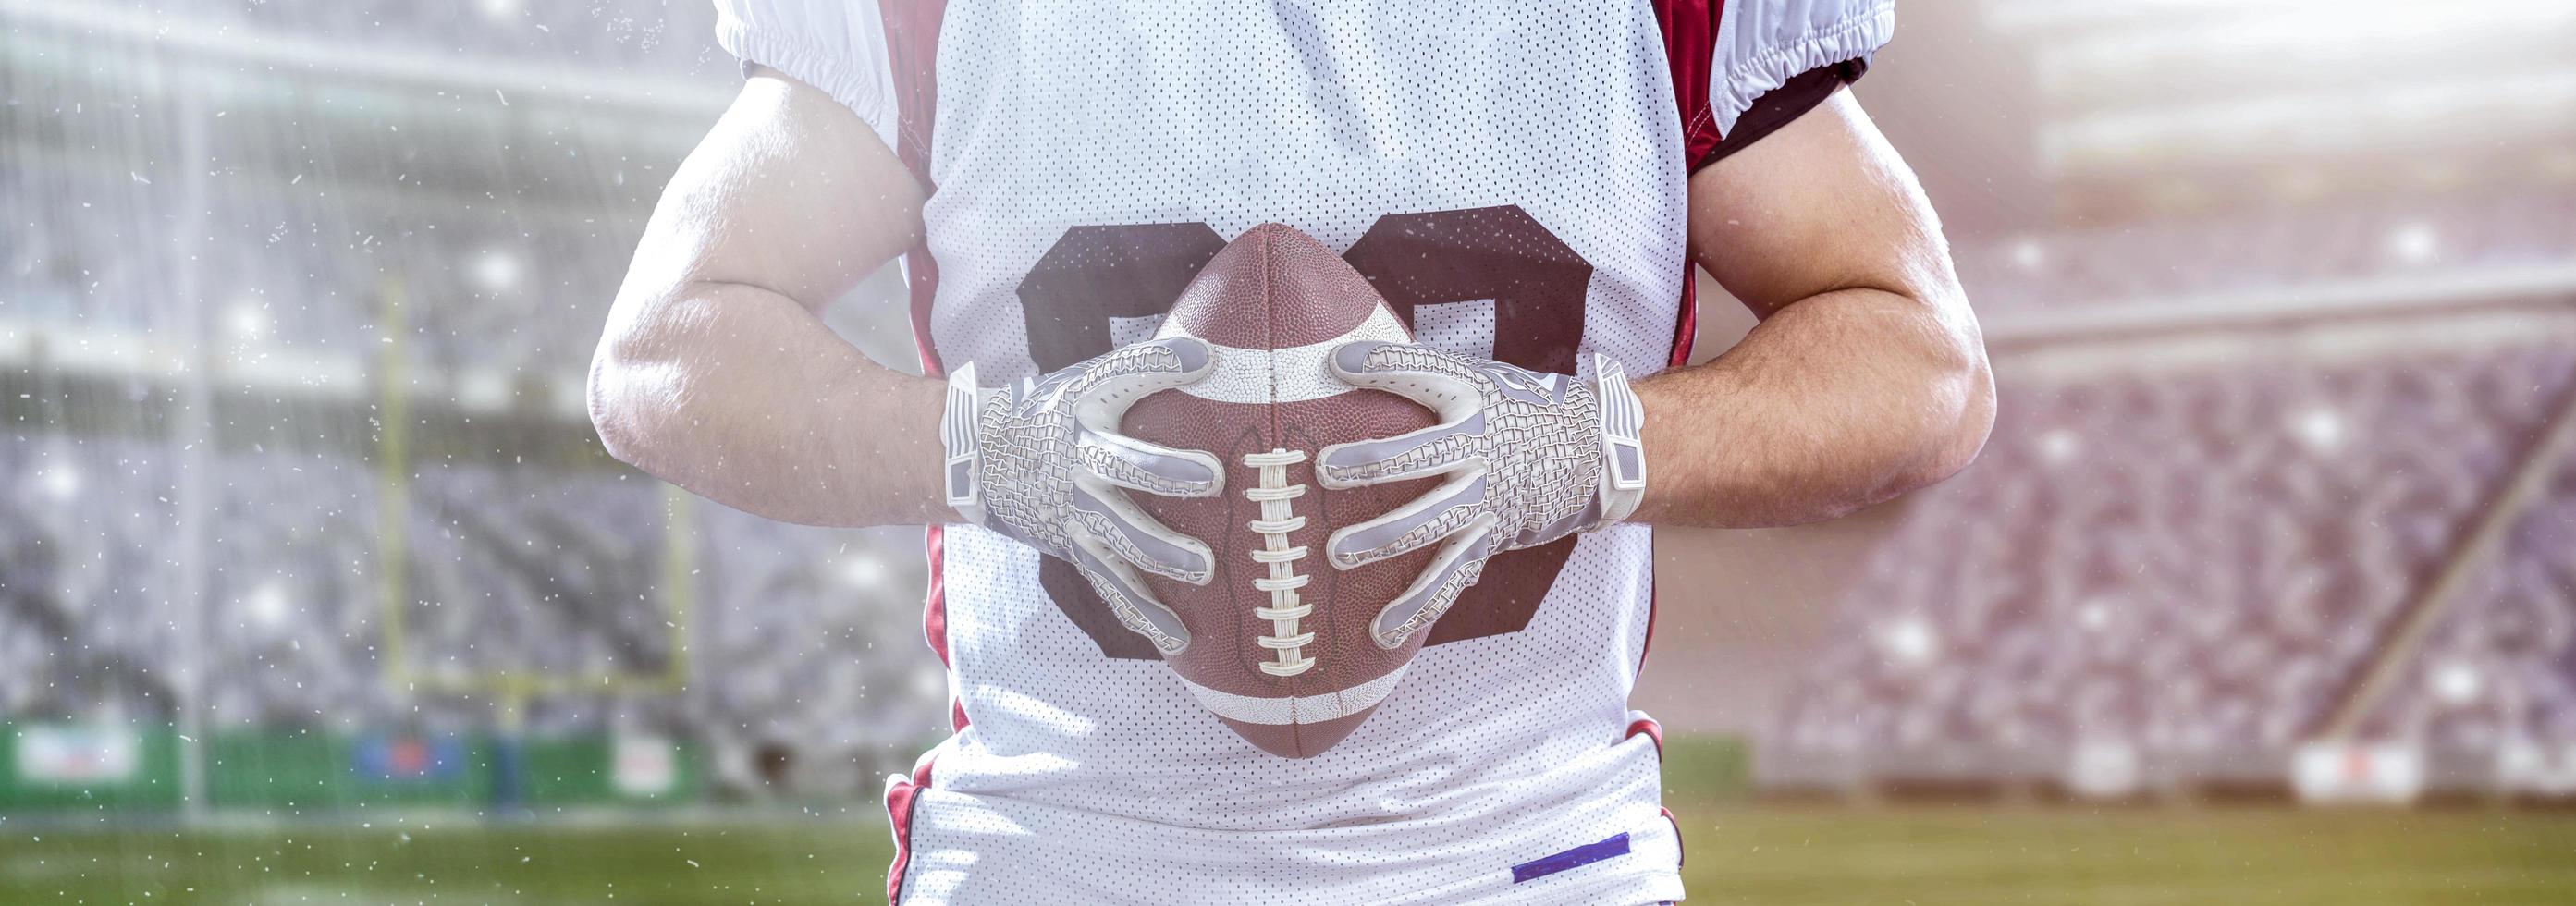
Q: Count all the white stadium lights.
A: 13